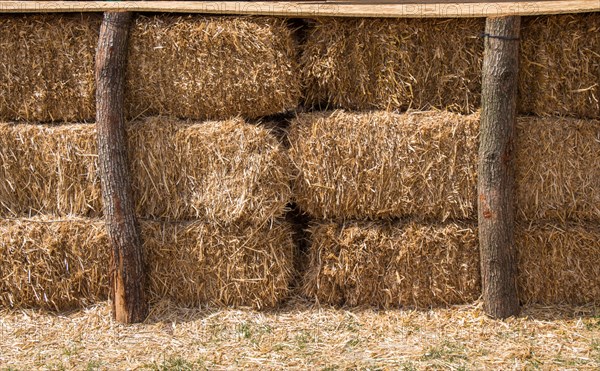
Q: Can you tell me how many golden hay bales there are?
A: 6